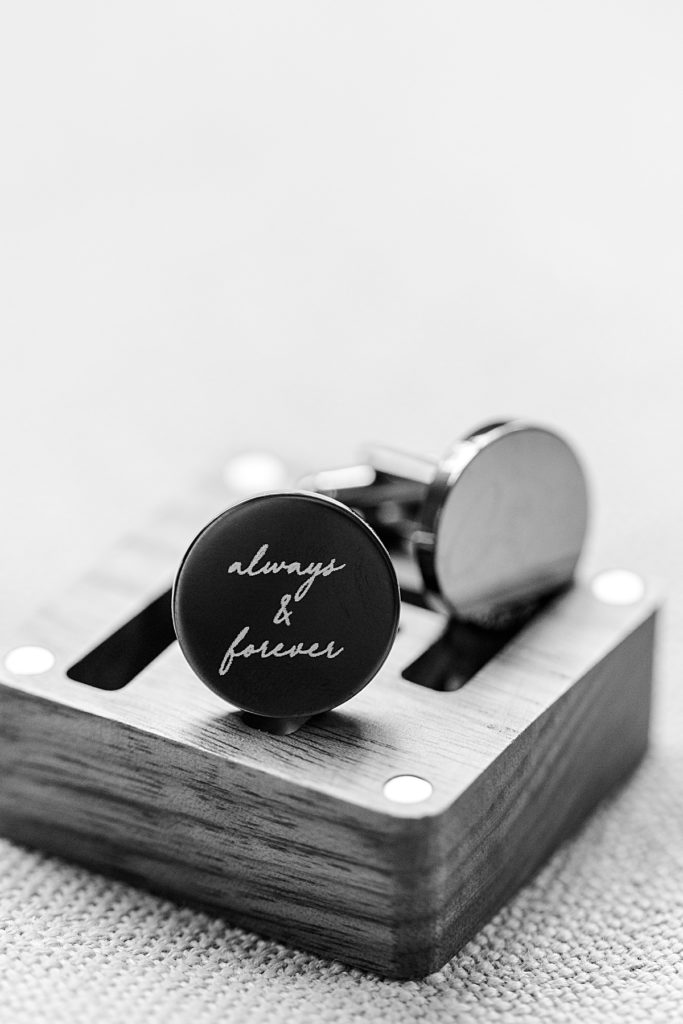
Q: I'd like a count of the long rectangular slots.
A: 2